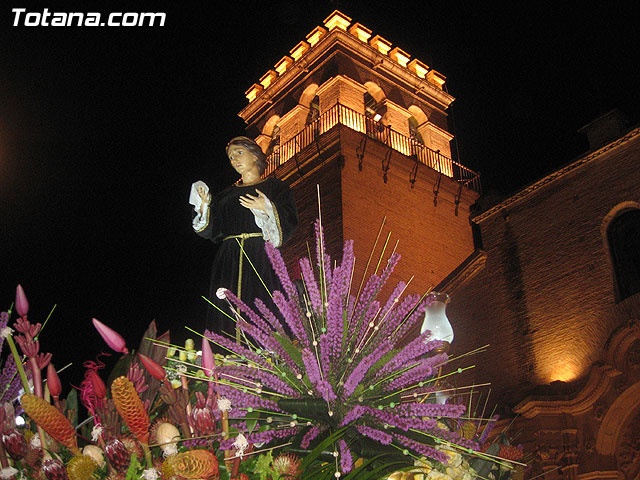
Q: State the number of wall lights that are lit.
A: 1